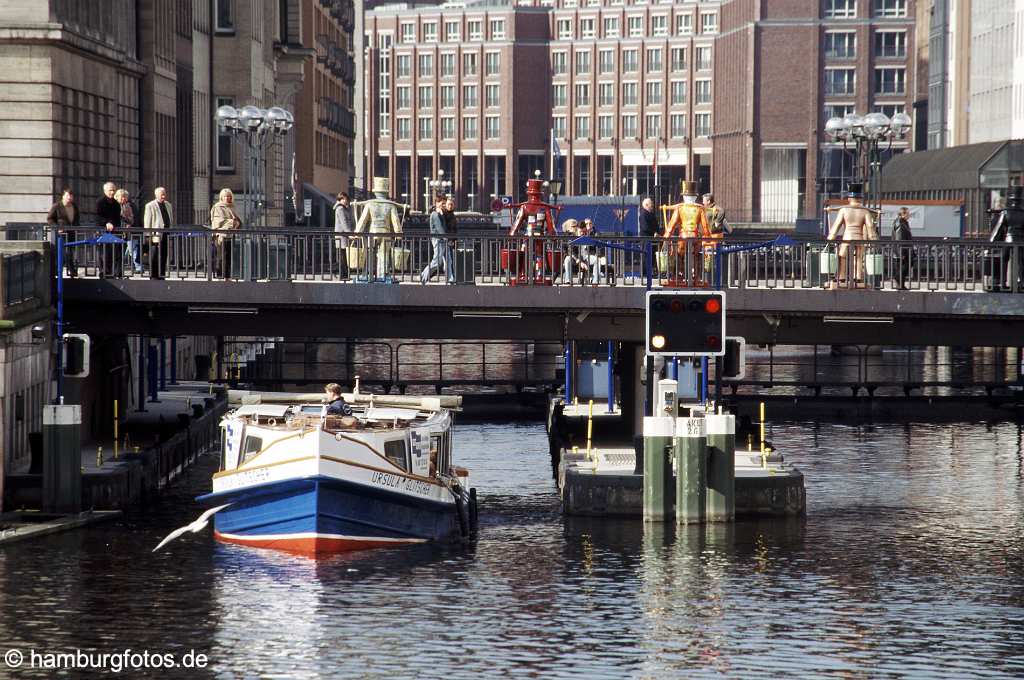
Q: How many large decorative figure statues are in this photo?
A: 5